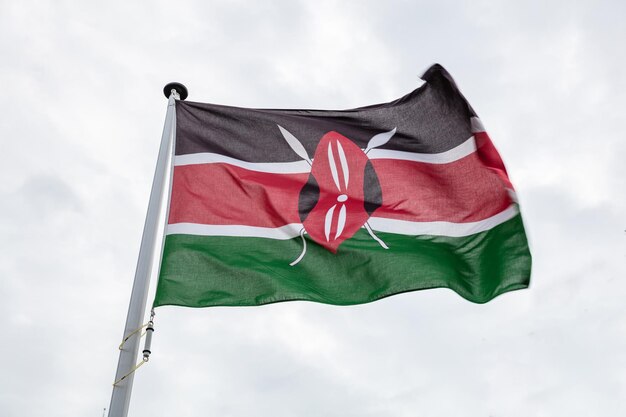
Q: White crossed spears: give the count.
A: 2